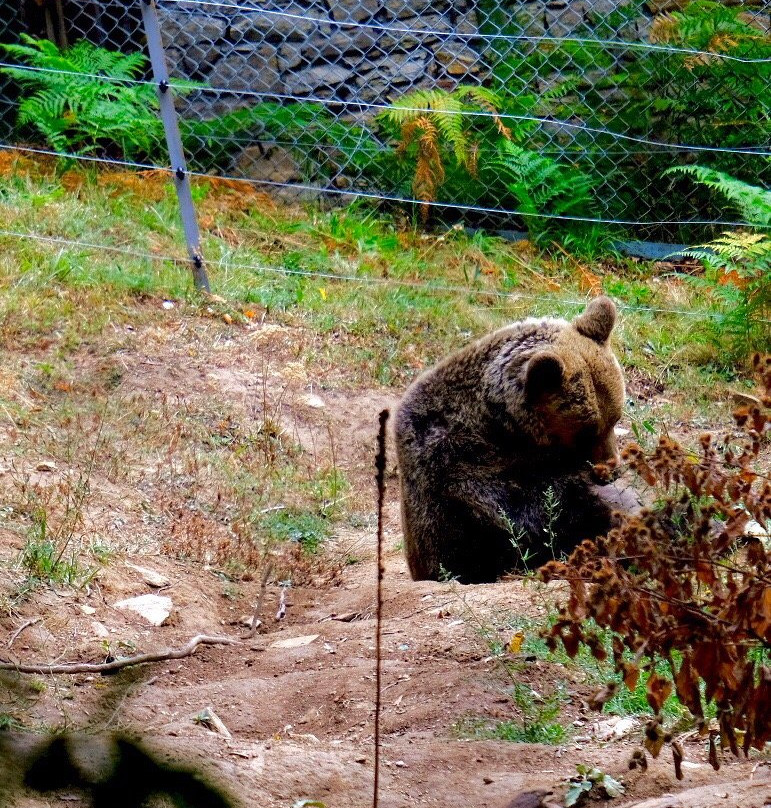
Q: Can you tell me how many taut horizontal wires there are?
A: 4